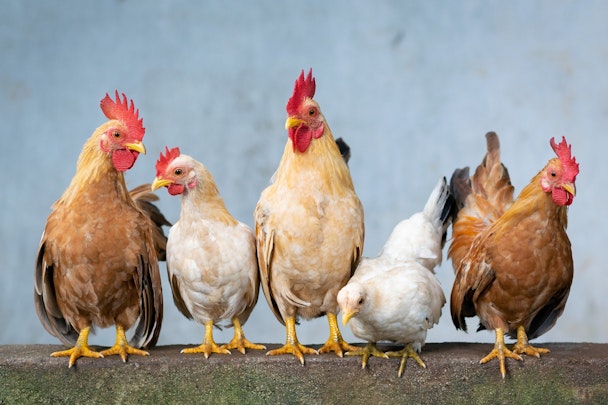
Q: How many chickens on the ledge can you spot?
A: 5